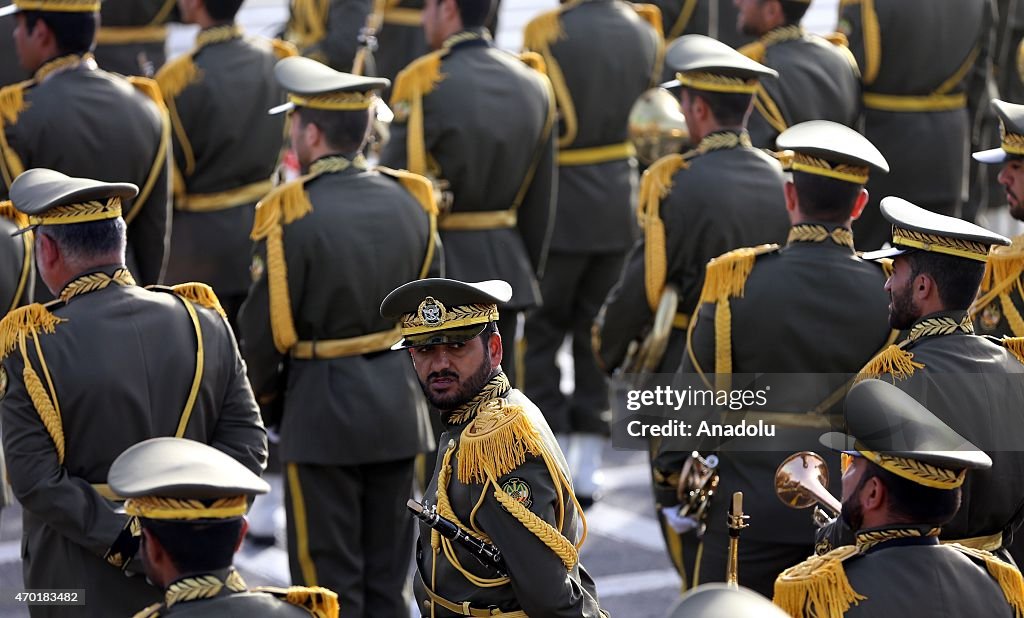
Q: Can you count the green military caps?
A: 11